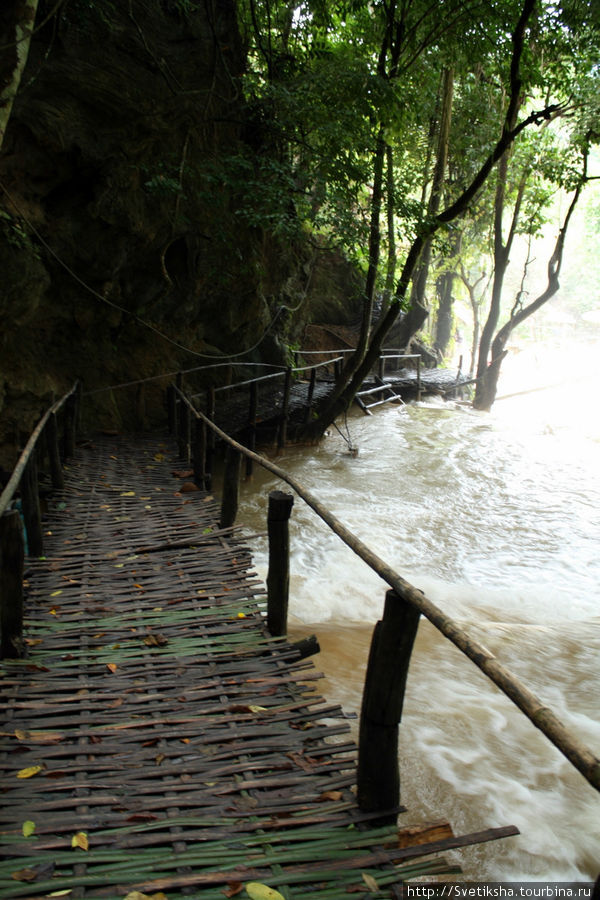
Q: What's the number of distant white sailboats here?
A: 0